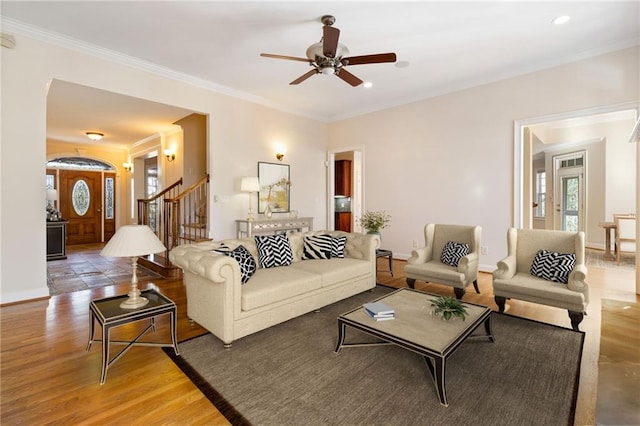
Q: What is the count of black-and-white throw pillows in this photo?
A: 7